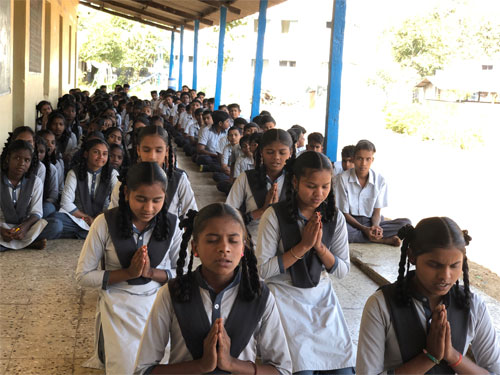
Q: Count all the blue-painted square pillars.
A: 6